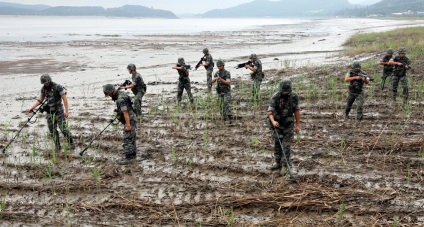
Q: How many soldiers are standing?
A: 11